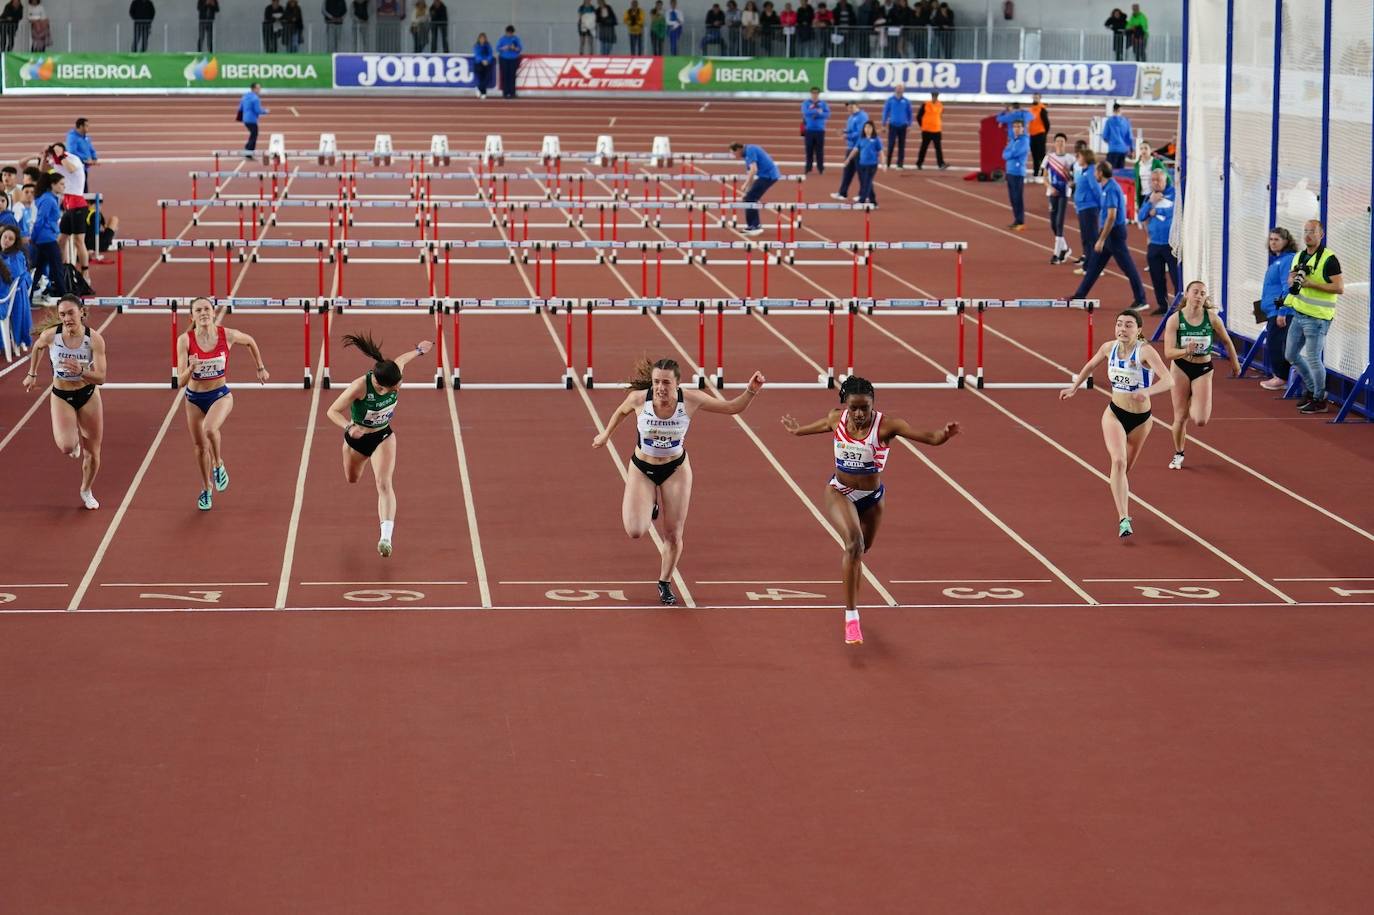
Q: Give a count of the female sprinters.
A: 7